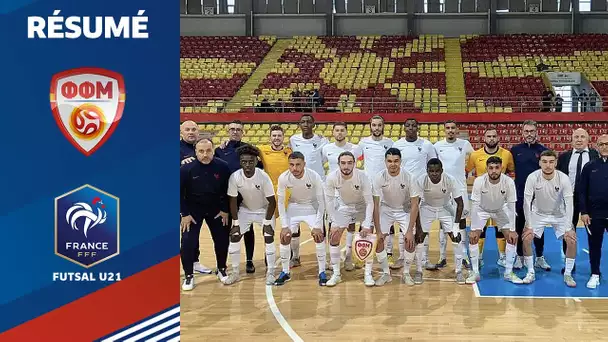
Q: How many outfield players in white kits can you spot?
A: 12